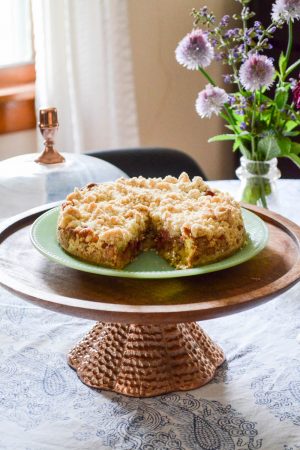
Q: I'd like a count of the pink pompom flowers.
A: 4